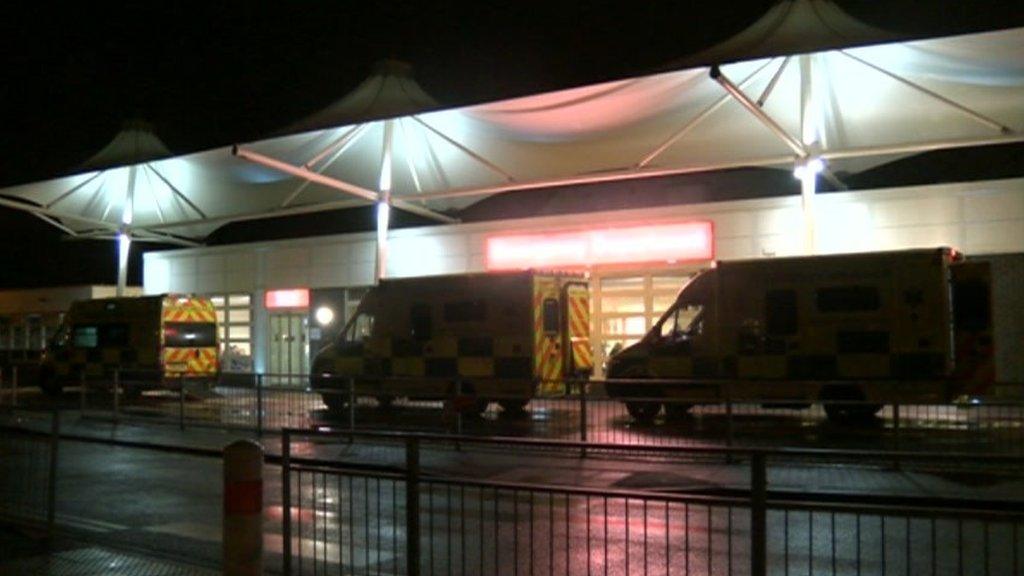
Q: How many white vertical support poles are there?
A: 3